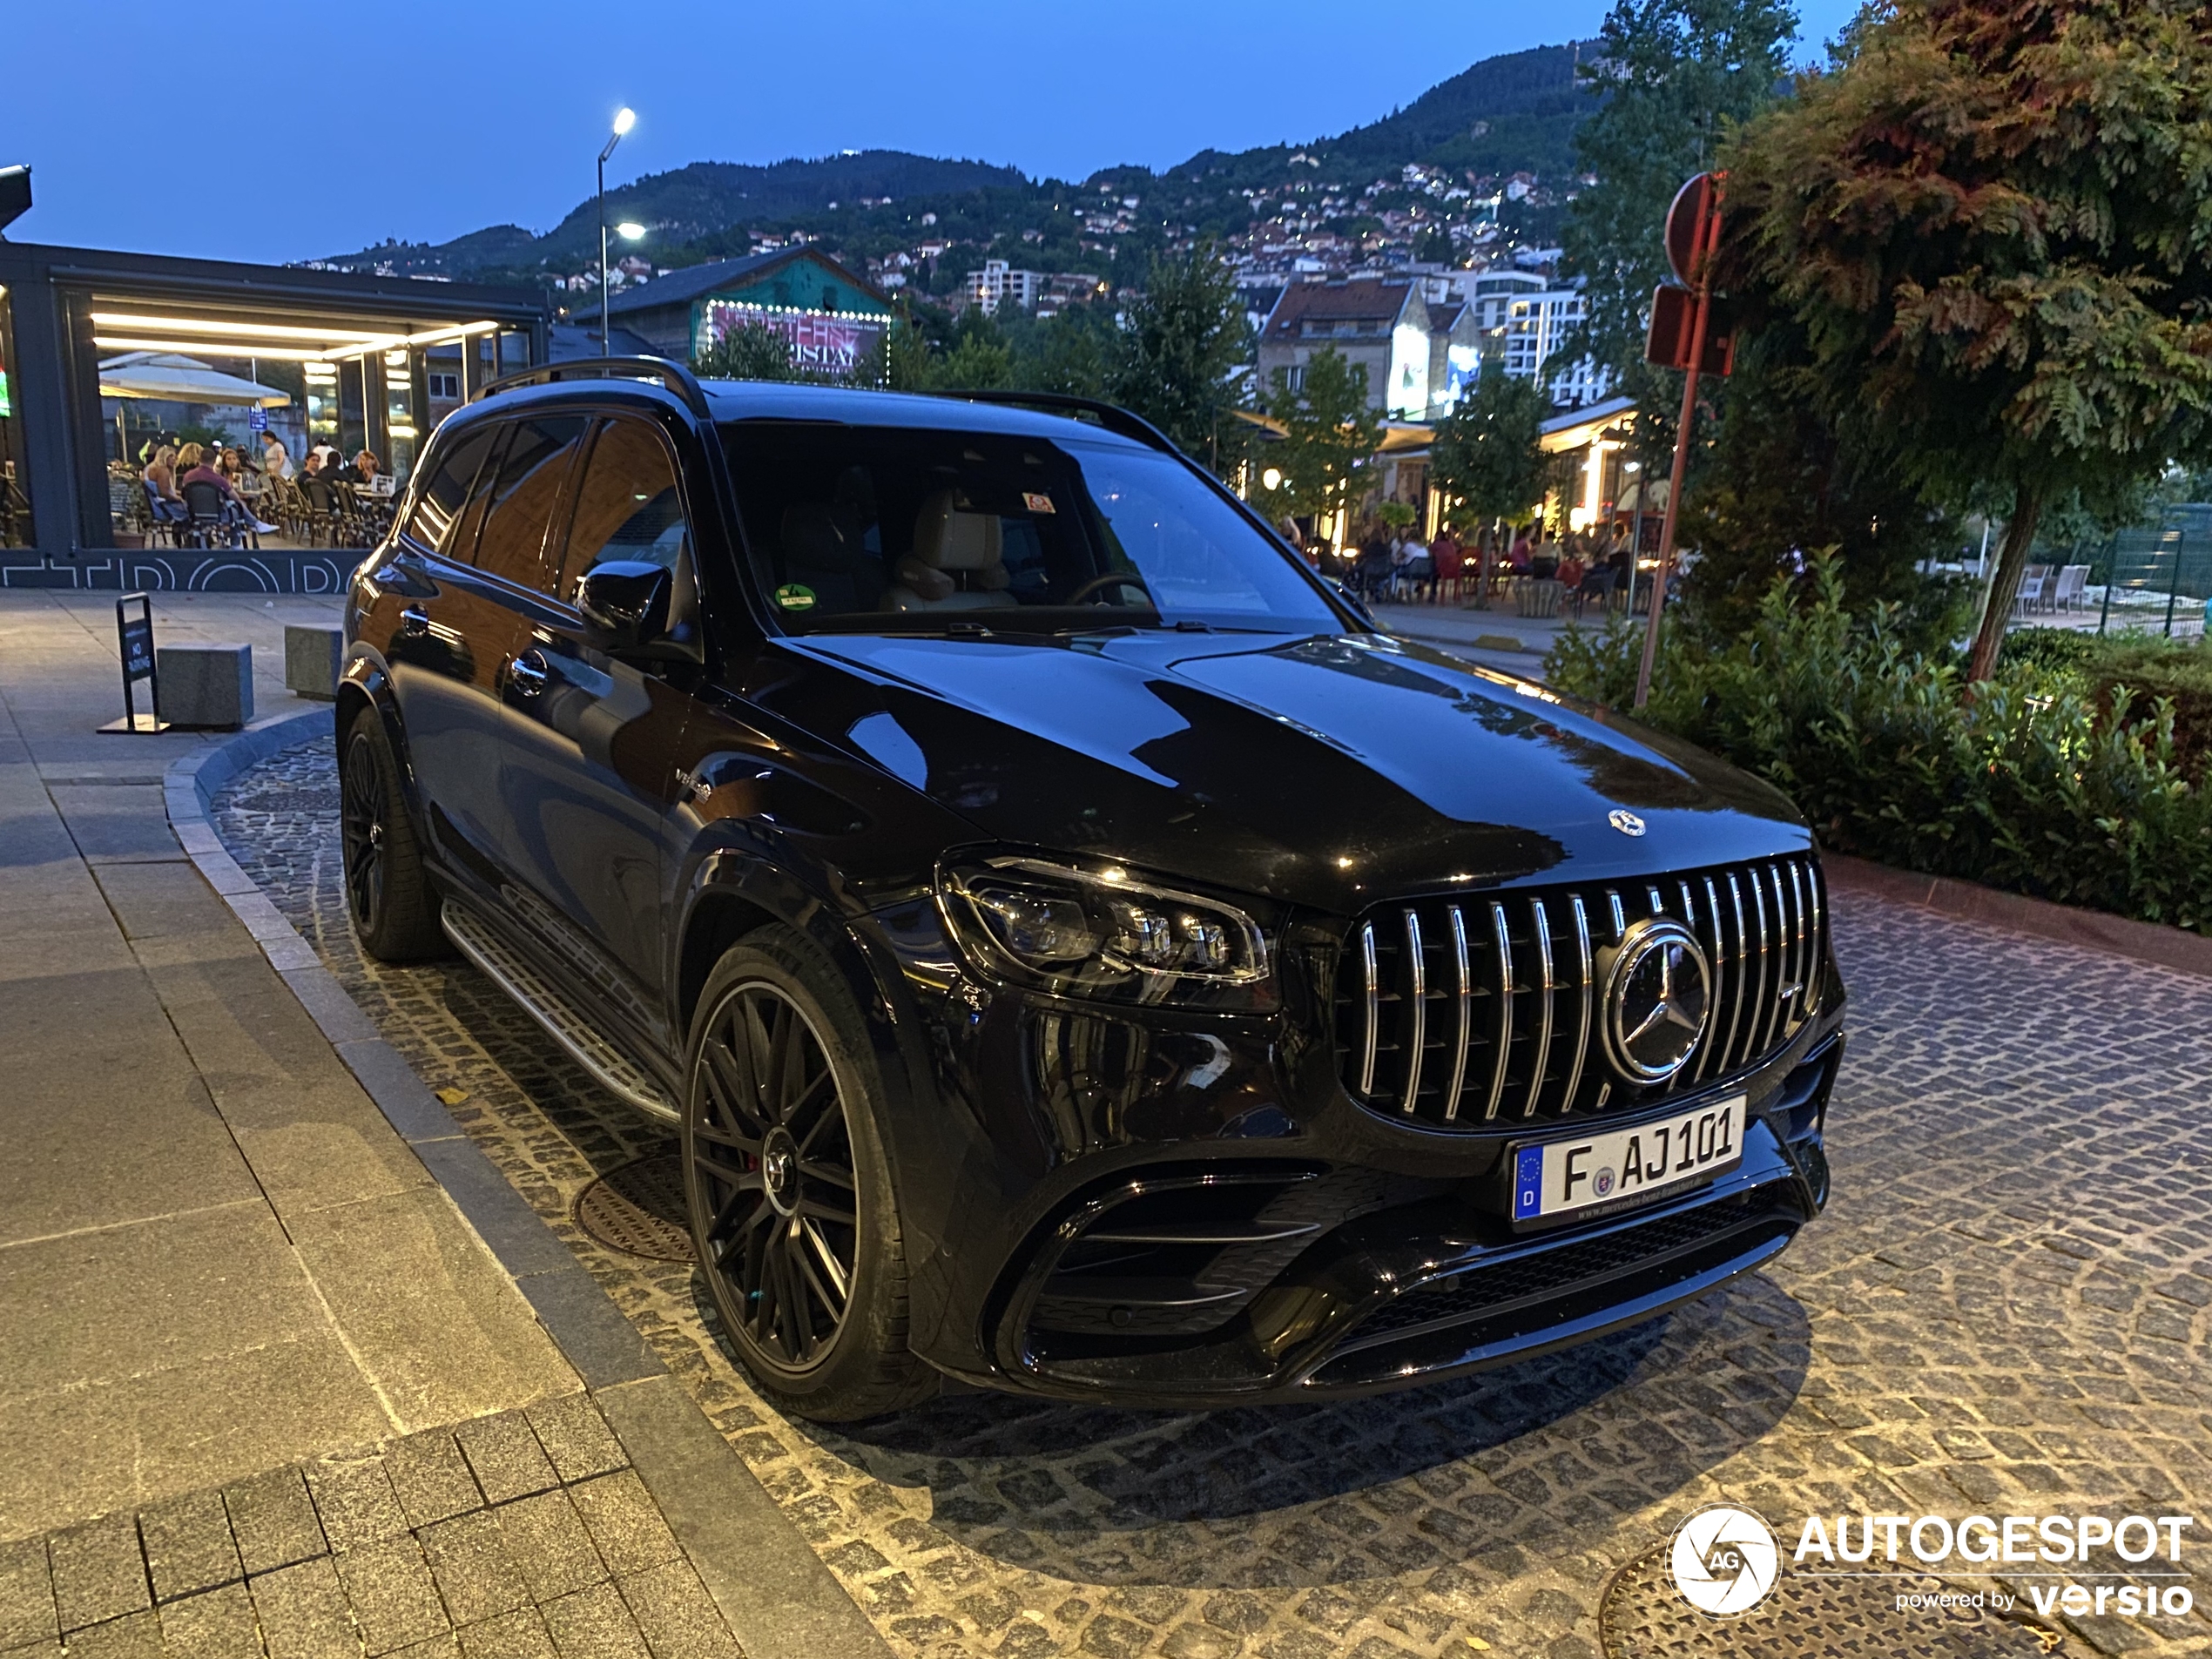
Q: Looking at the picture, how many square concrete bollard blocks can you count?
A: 2